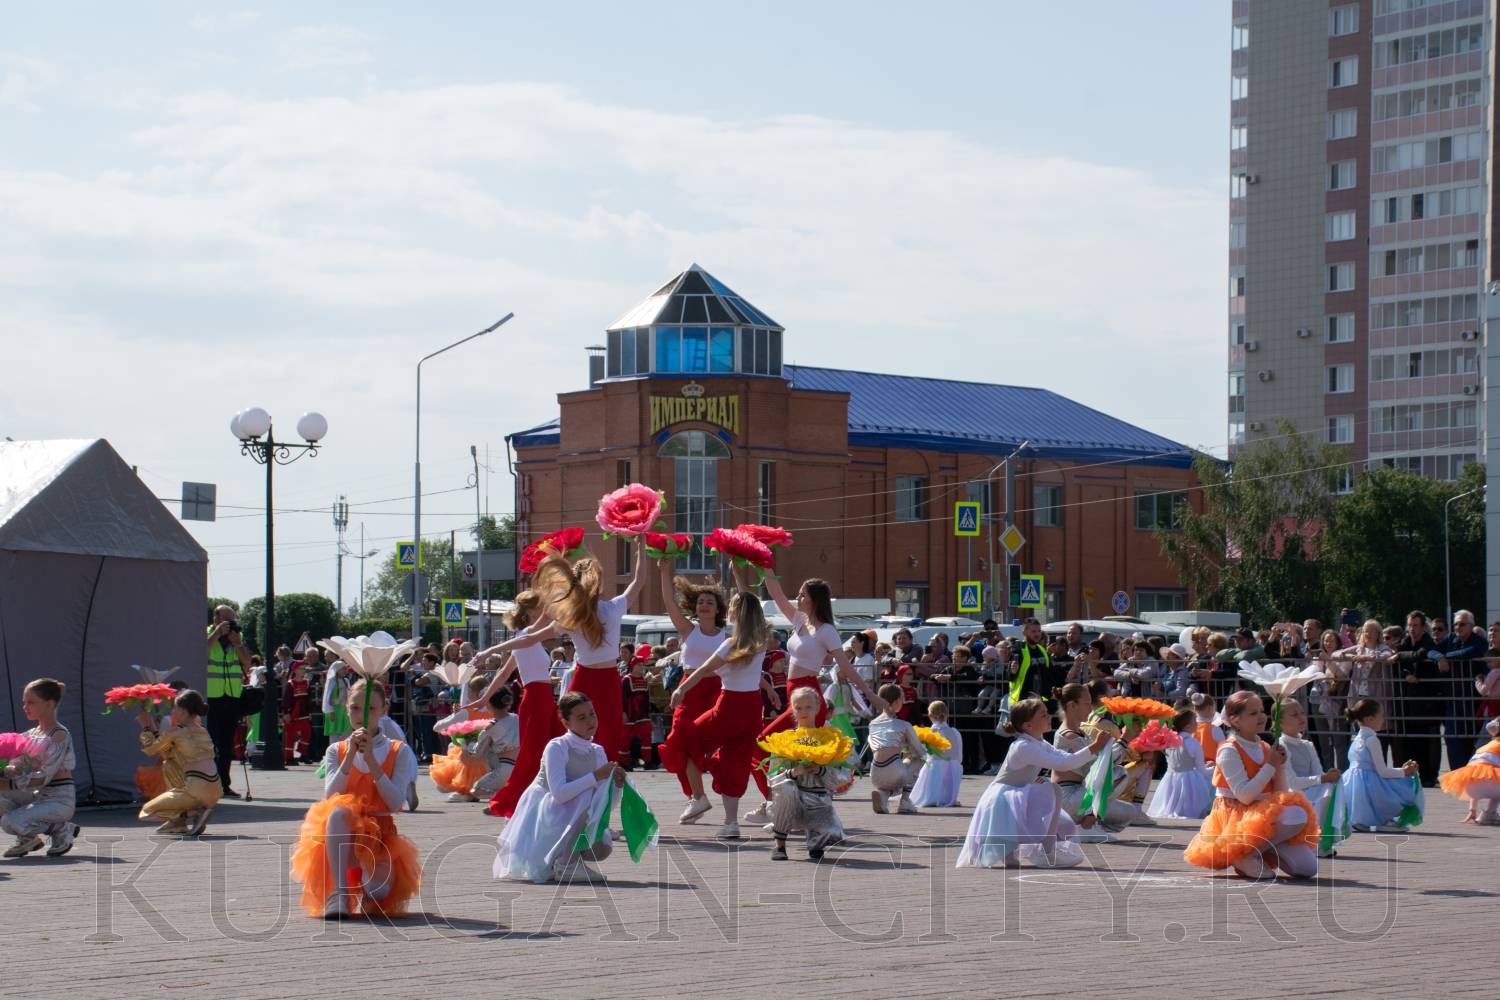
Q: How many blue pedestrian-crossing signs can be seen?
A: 5